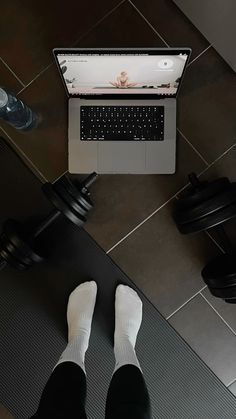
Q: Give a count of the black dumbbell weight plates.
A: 12